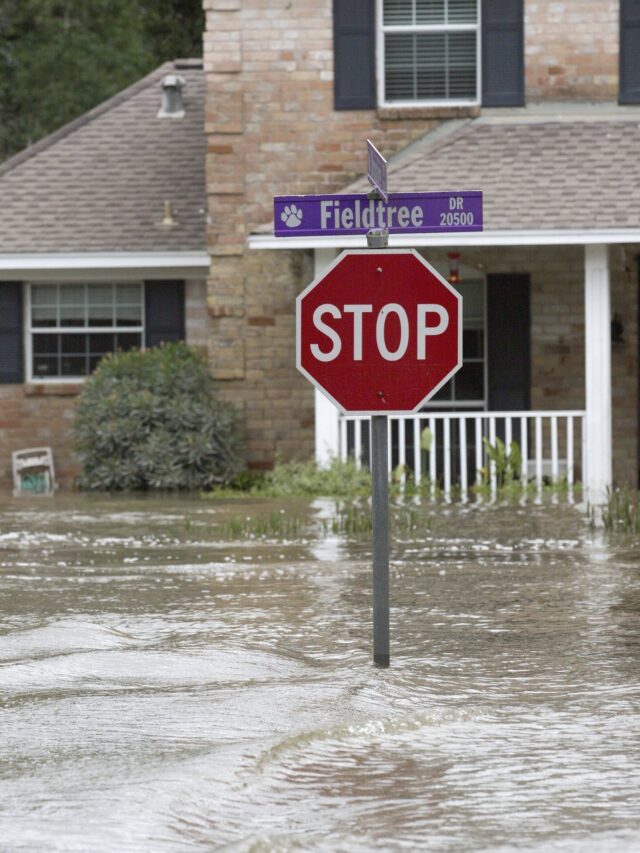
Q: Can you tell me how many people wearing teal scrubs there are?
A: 0